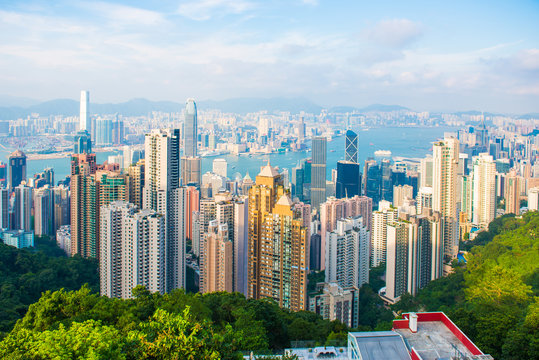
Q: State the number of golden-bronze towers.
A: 2